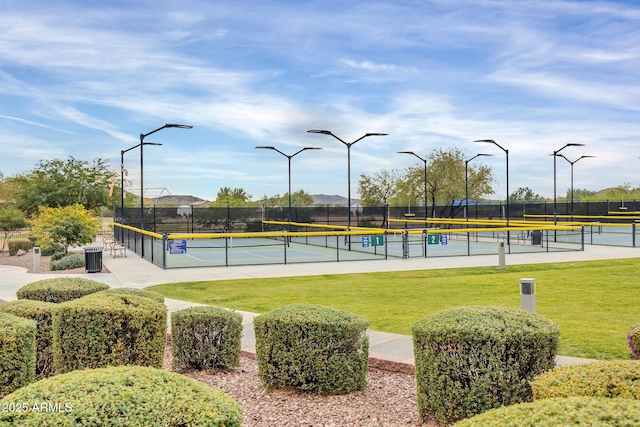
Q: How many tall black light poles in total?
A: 9